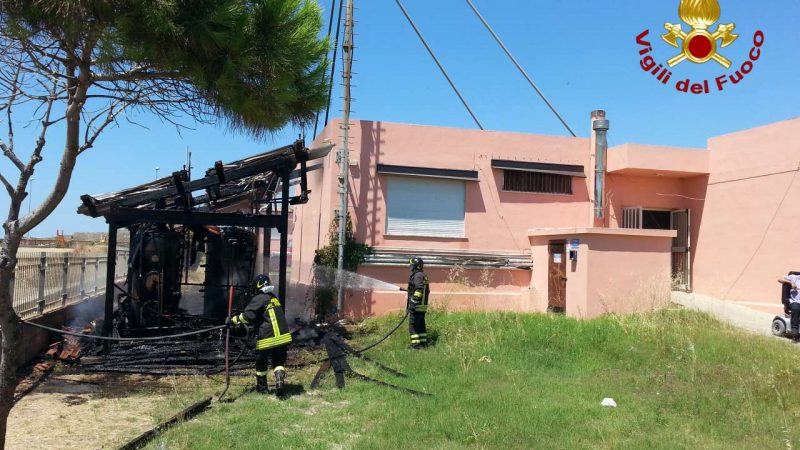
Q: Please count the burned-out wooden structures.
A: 1